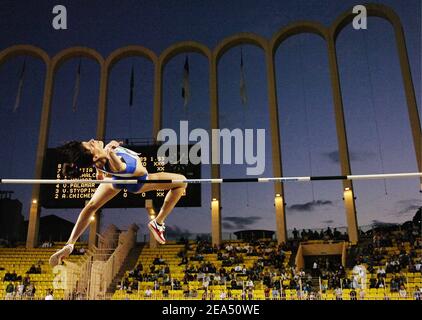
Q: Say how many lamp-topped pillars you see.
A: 6